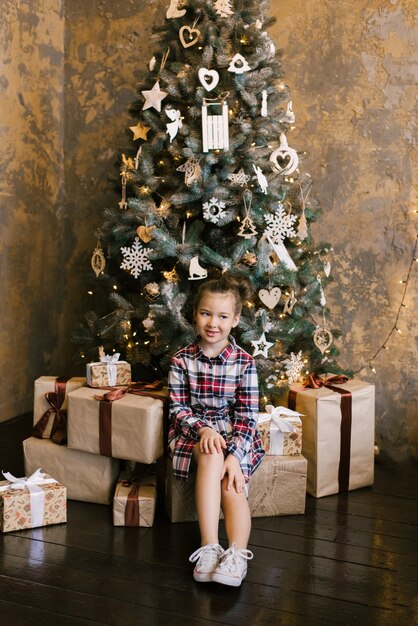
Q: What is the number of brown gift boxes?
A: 6